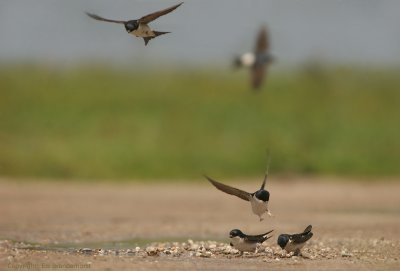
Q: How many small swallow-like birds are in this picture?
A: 5